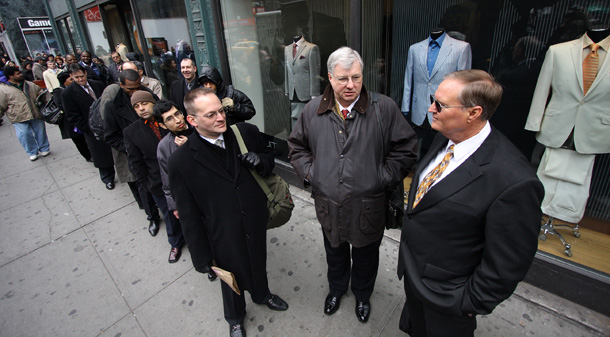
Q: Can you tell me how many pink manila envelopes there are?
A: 0